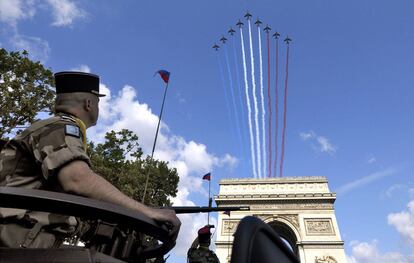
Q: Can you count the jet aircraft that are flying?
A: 9